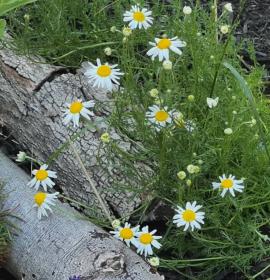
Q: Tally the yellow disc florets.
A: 11